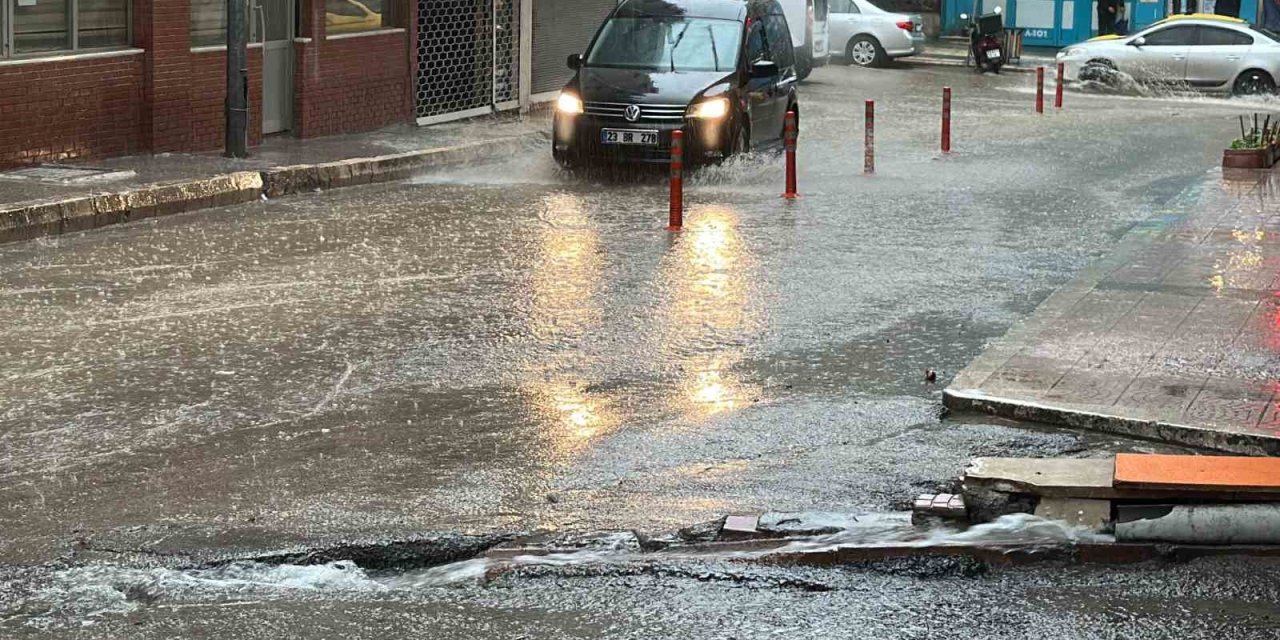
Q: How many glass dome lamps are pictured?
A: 0